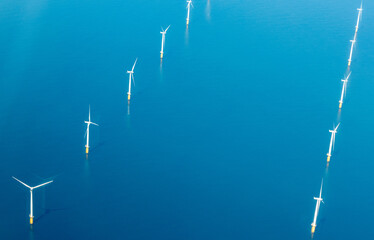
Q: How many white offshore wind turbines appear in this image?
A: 10